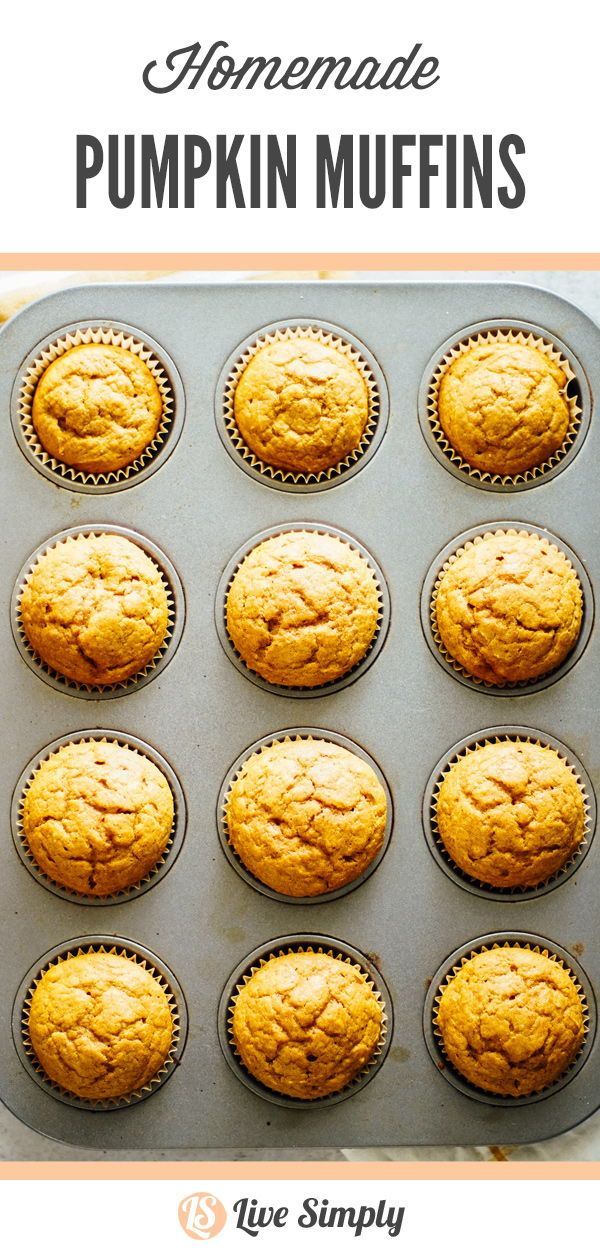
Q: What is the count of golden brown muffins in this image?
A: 12